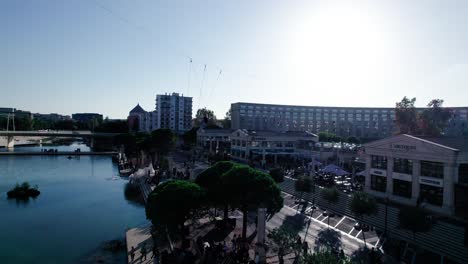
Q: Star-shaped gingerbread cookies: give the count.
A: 0